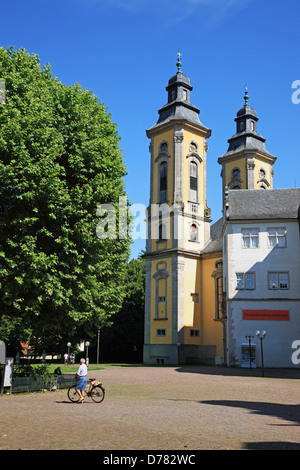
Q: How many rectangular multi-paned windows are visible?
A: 4